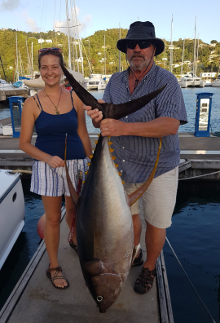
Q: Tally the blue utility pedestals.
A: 2